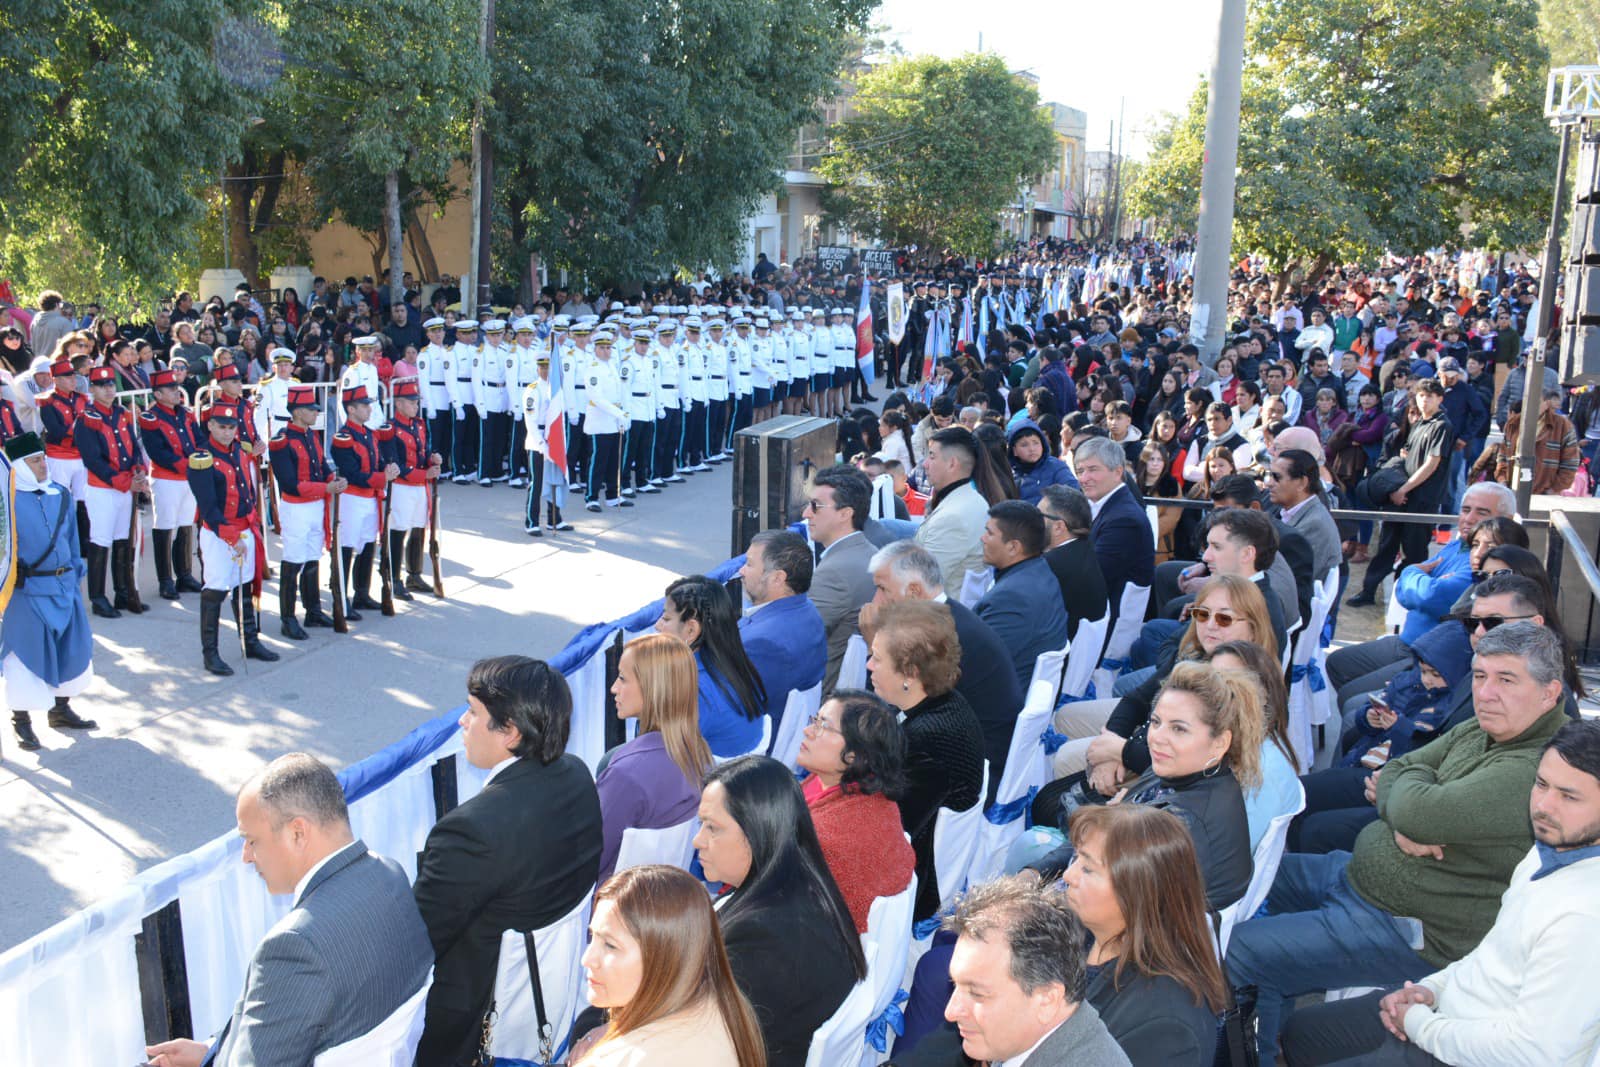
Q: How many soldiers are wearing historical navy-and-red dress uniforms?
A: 9